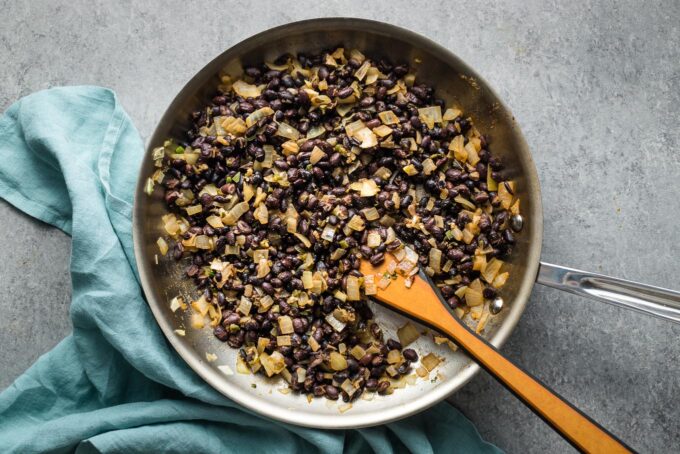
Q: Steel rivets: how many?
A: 2